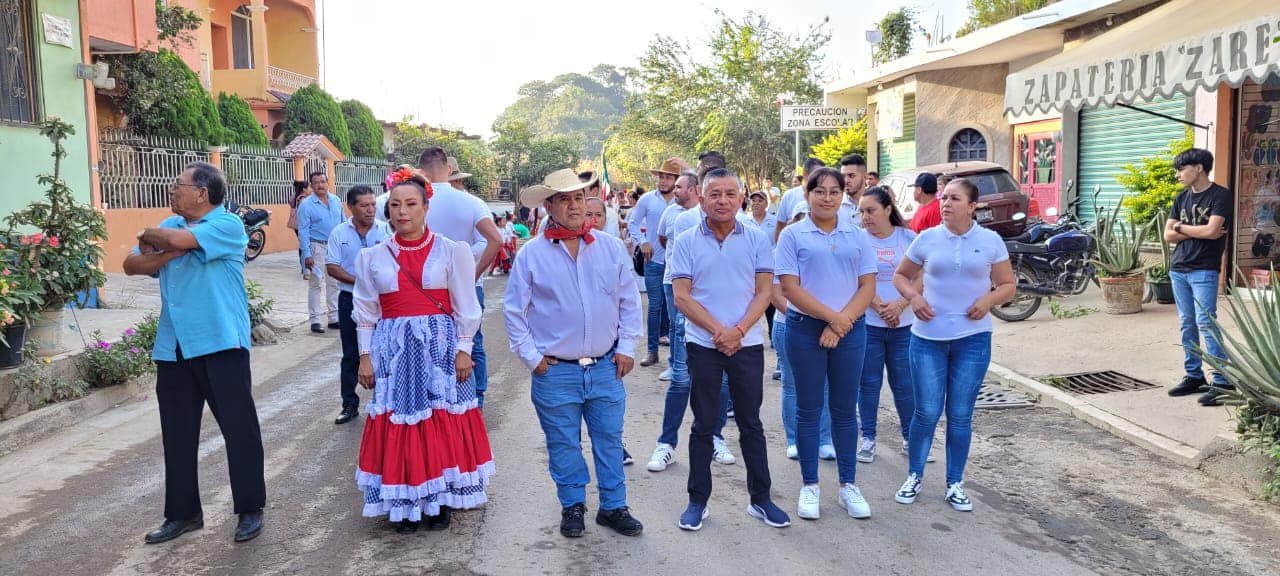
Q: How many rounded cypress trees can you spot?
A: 4